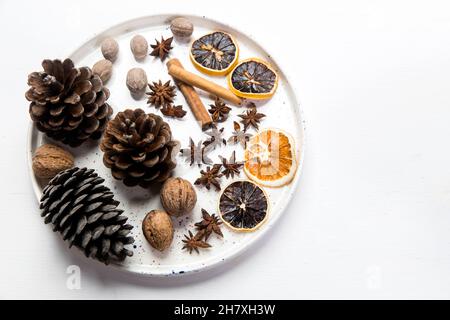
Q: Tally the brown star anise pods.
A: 12